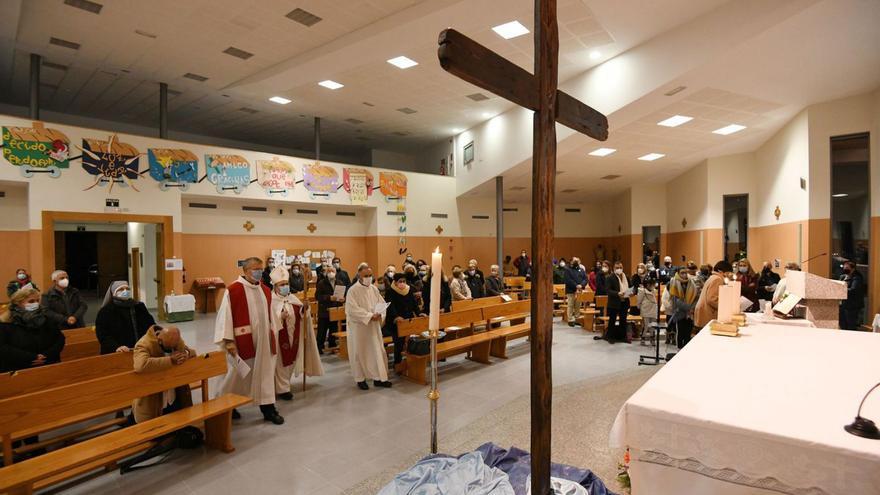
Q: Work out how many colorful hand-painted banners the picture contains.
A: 8